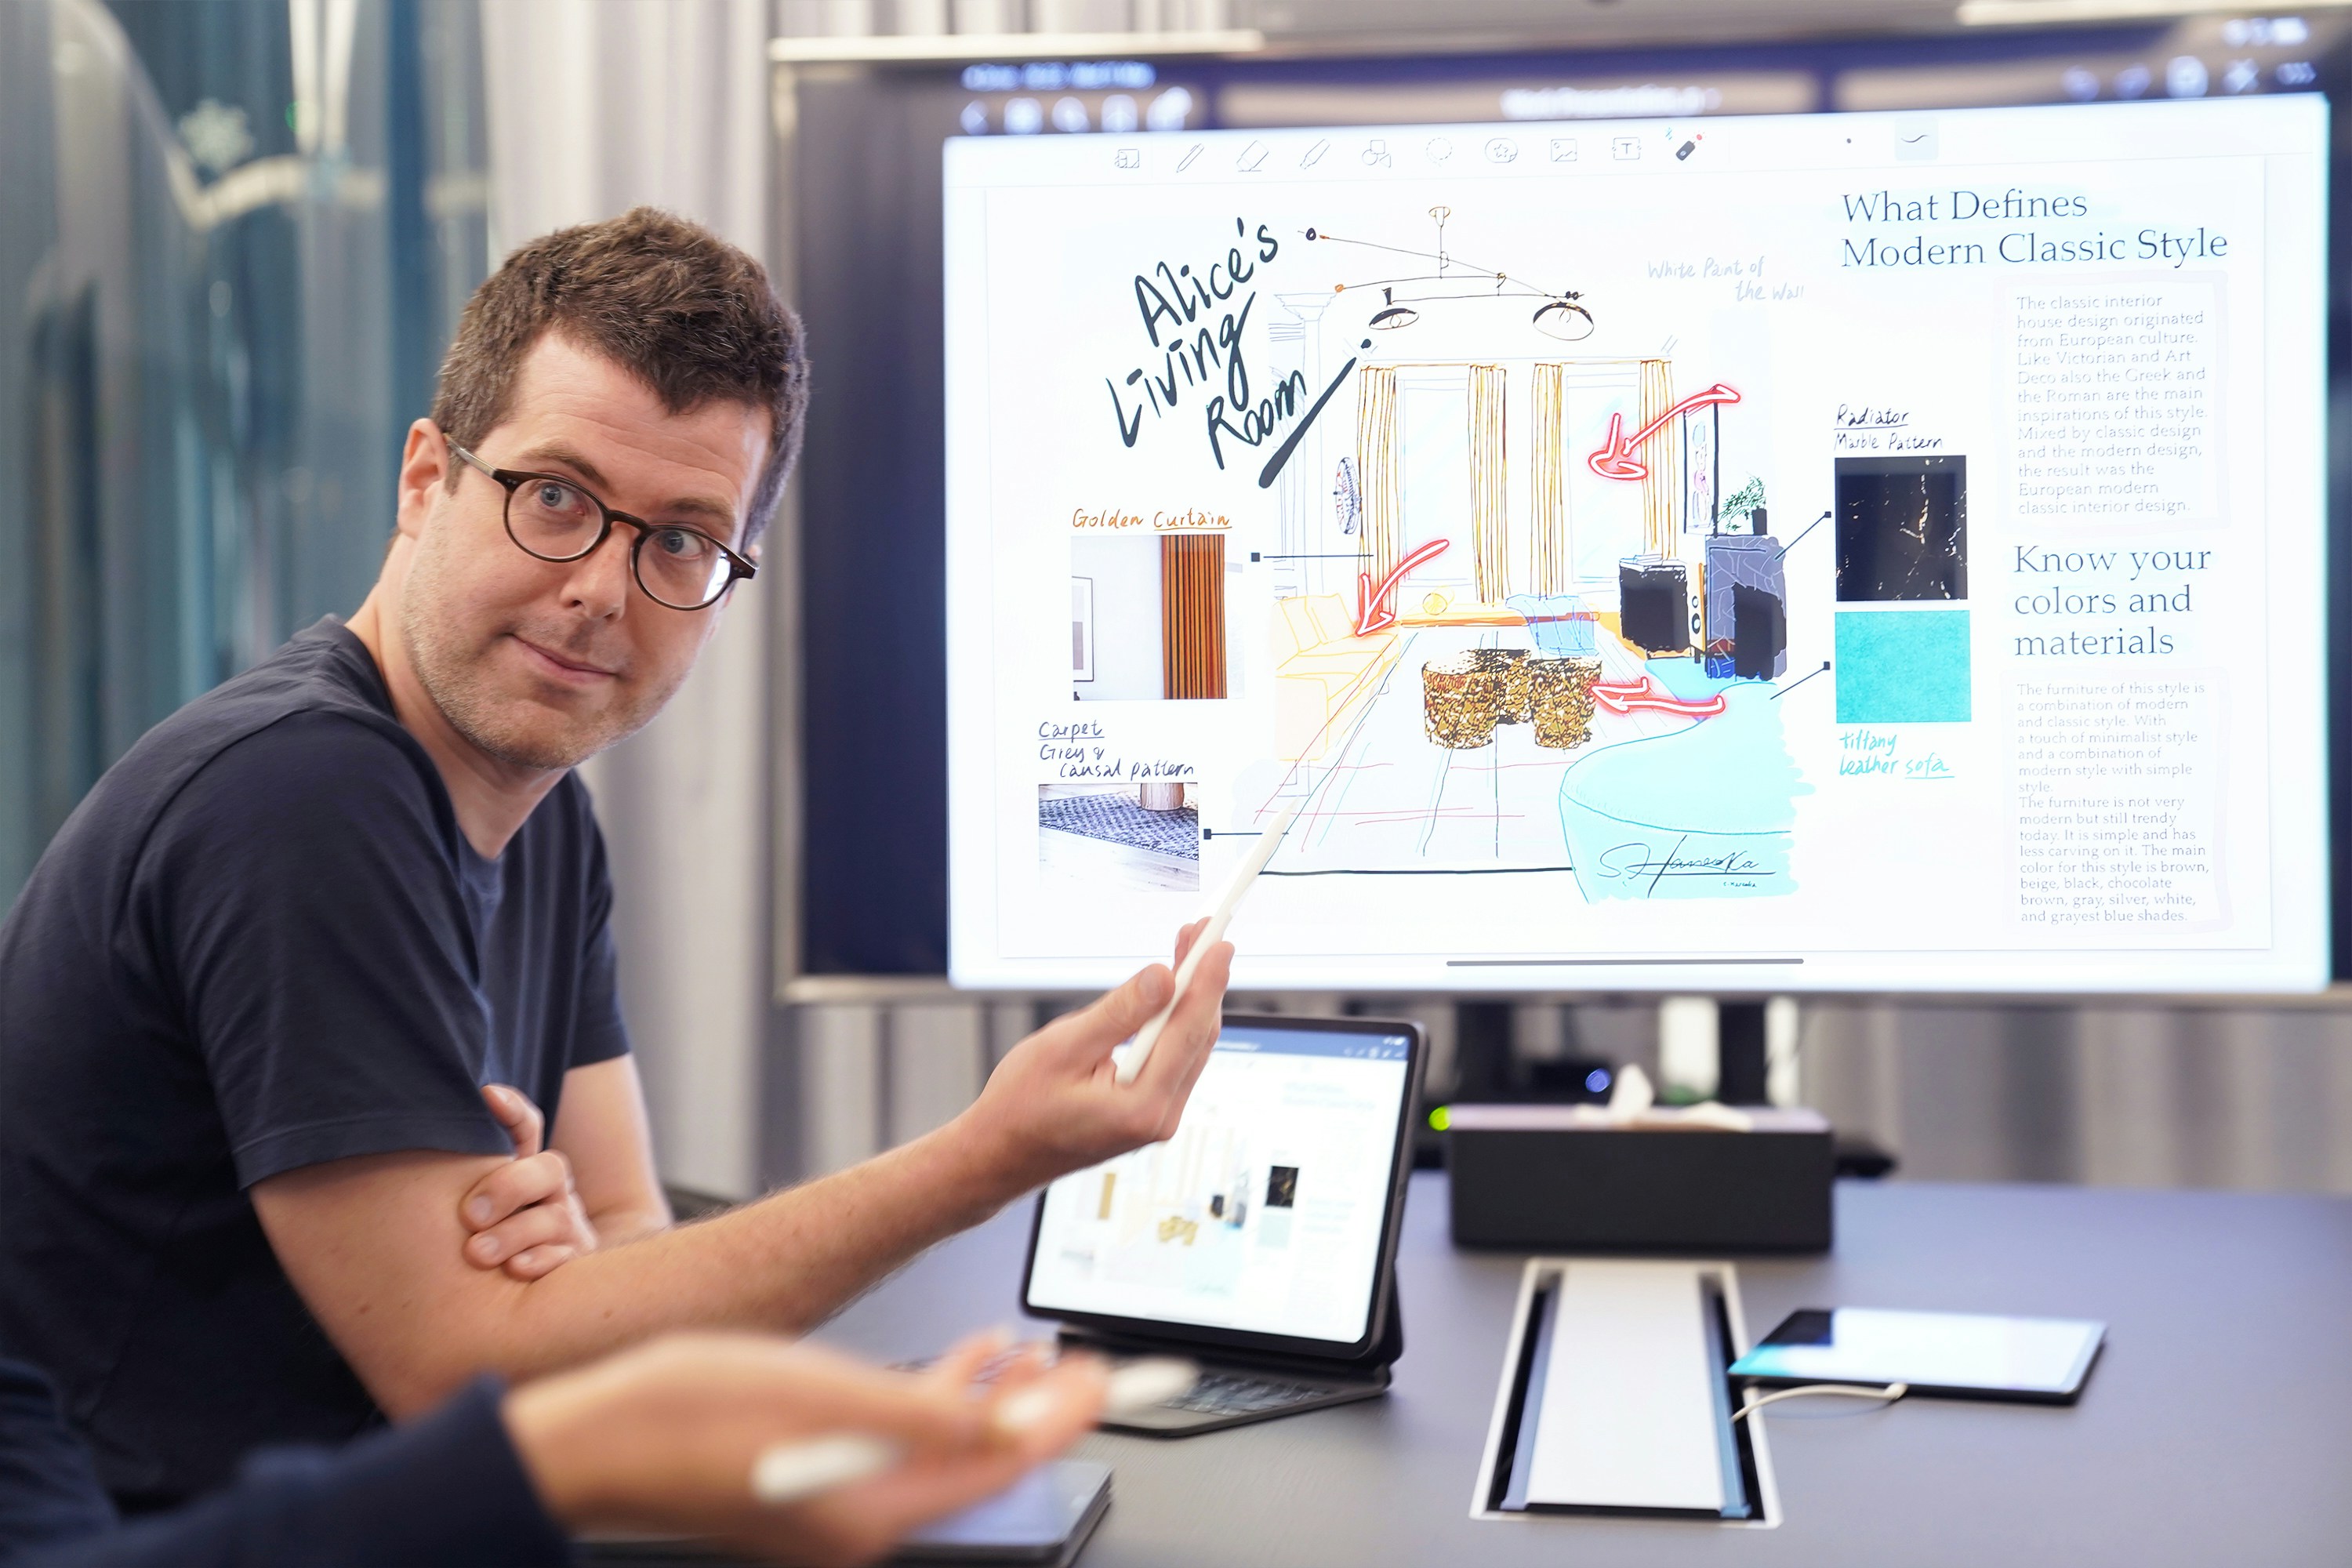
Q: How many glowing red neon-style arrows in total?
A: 3